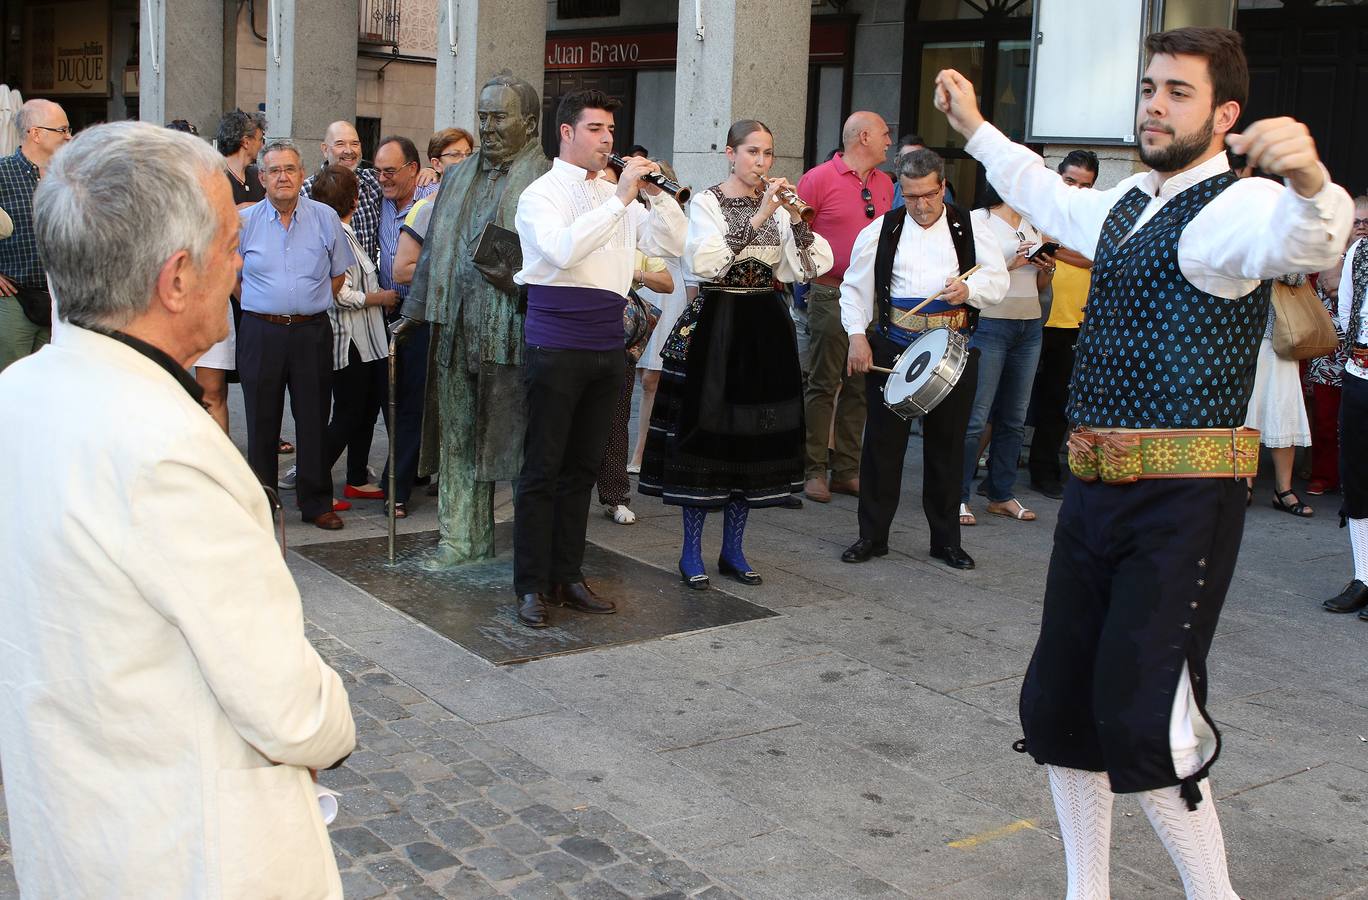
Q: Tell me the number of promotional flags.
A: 0